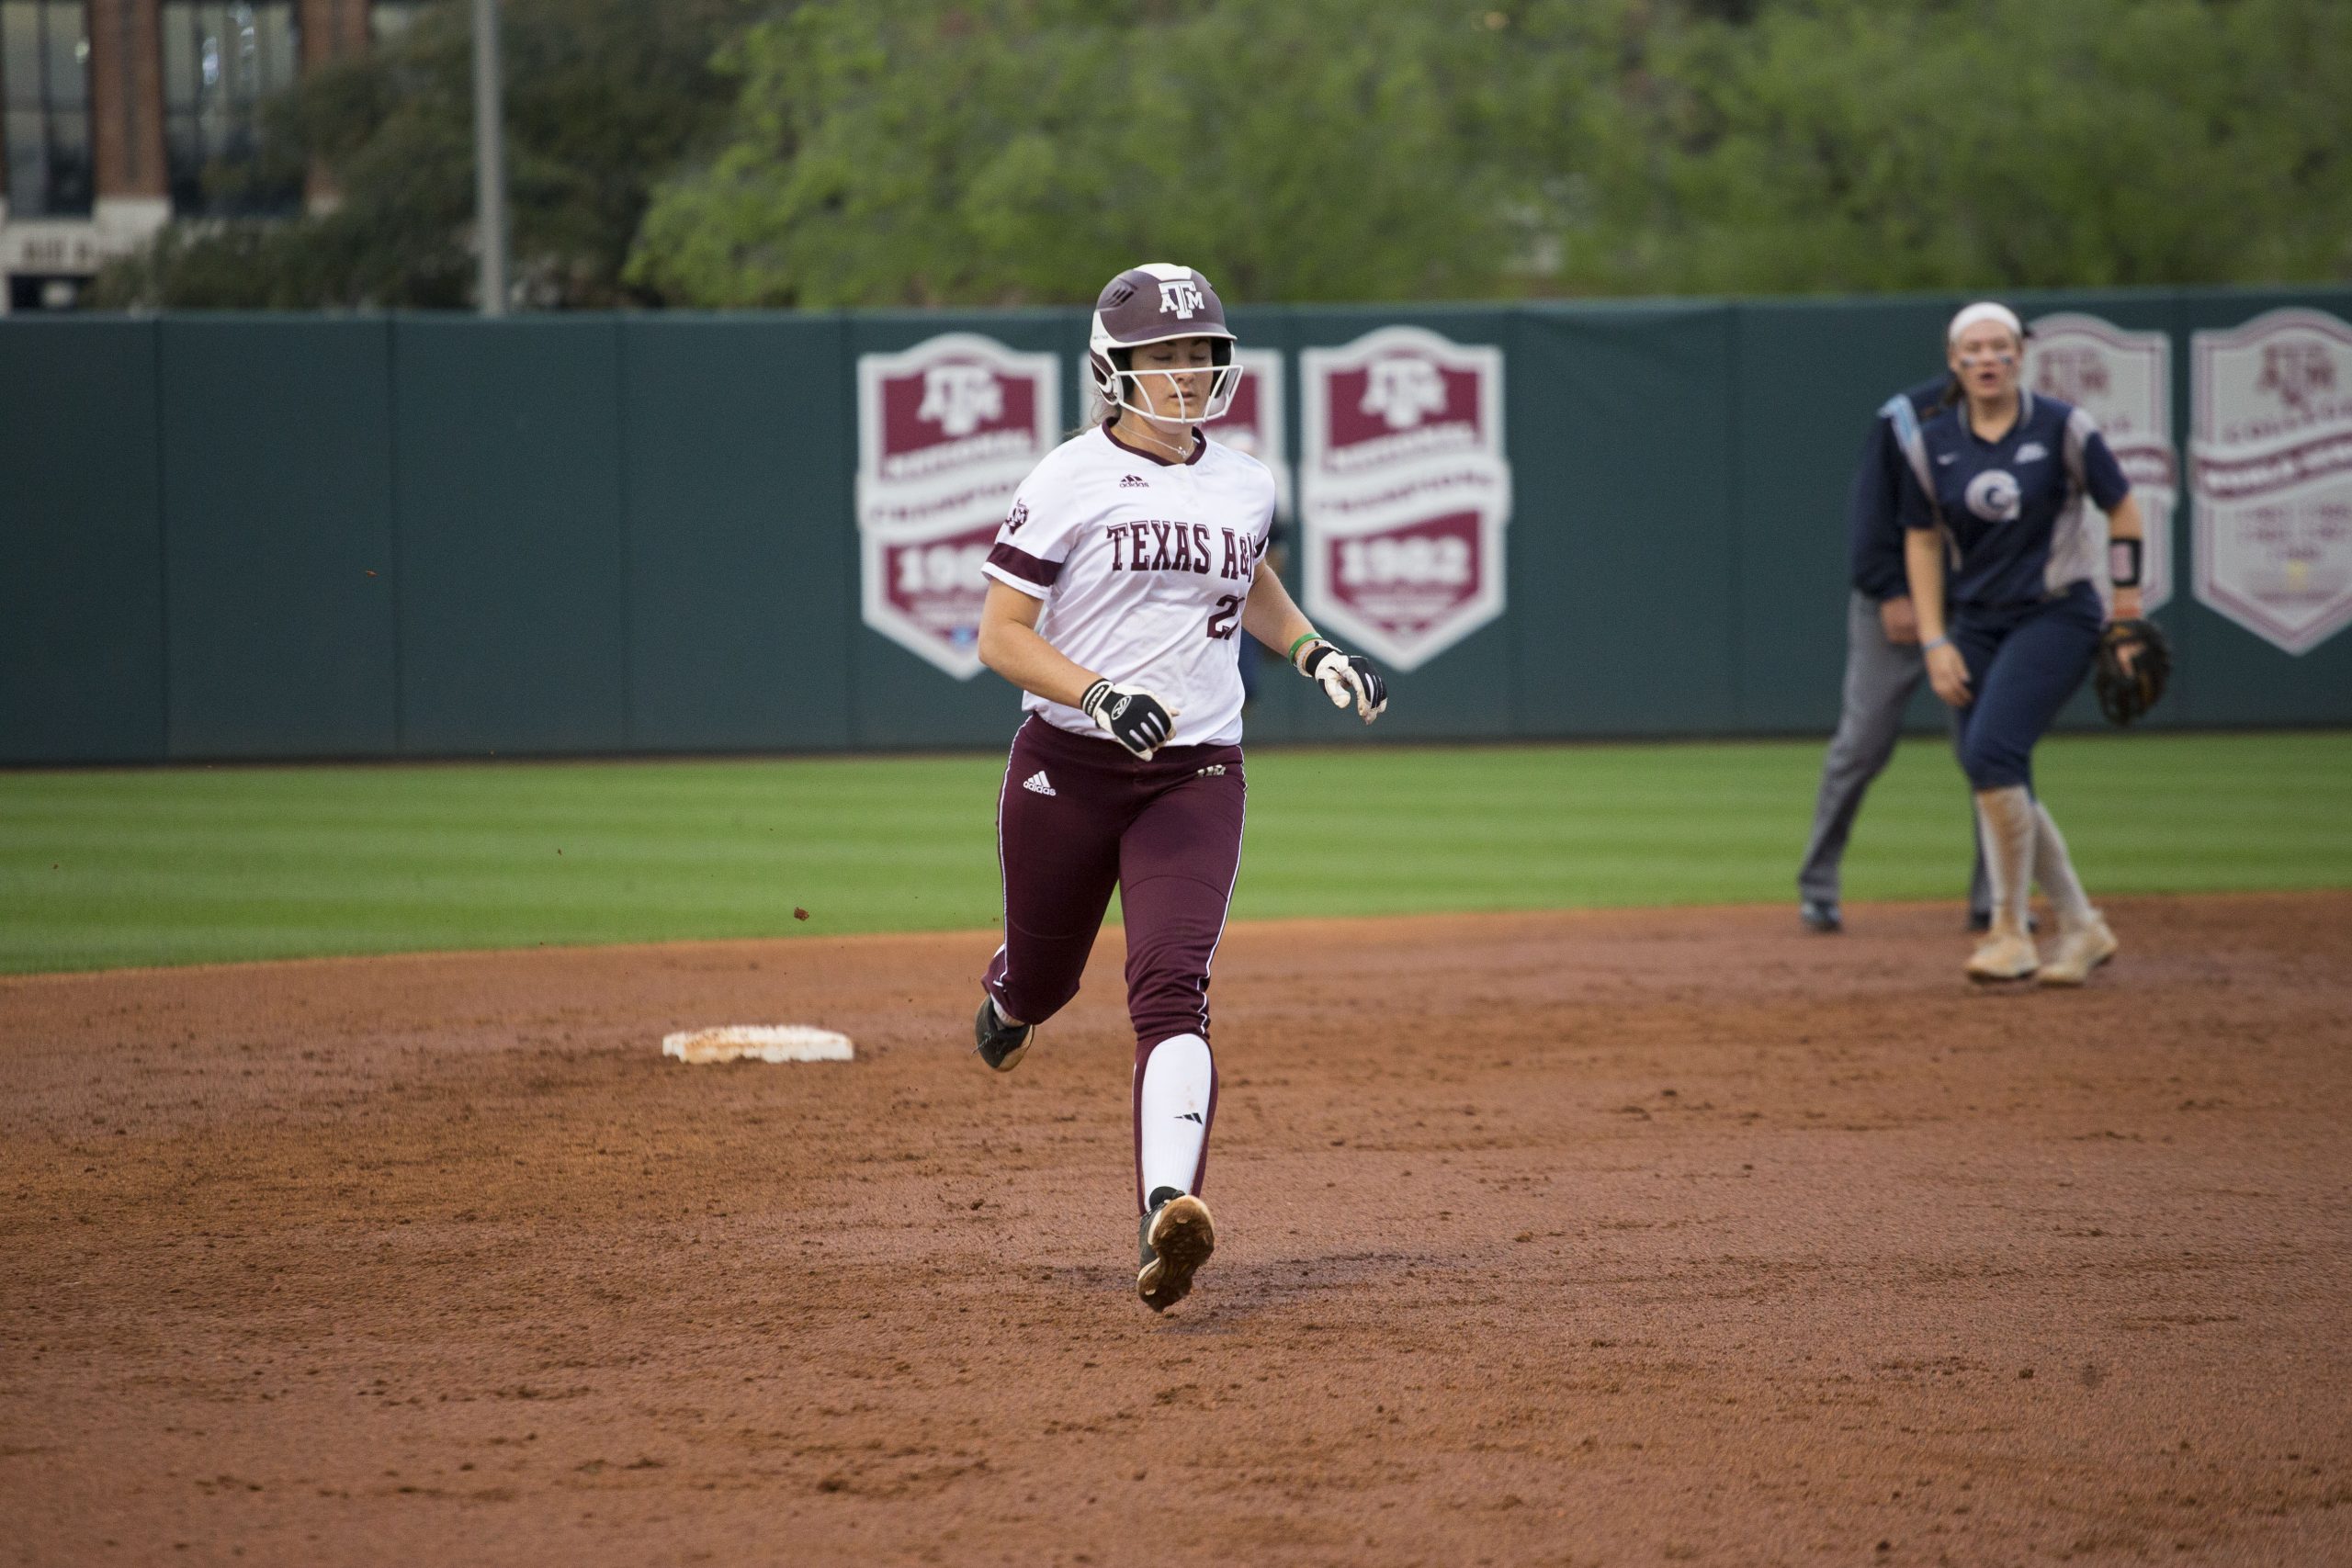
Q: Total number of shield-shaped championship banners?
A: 5